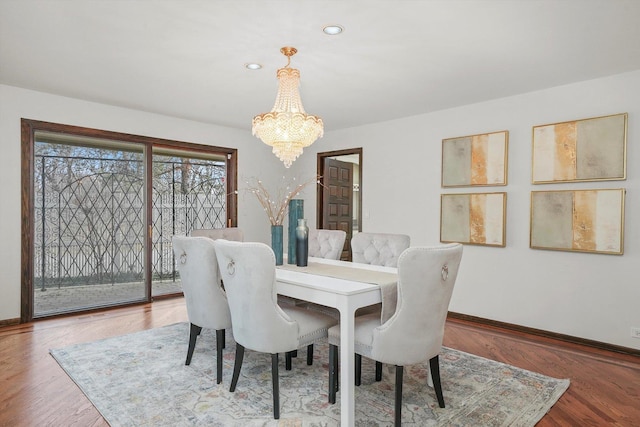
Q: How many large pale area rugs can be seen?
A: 1